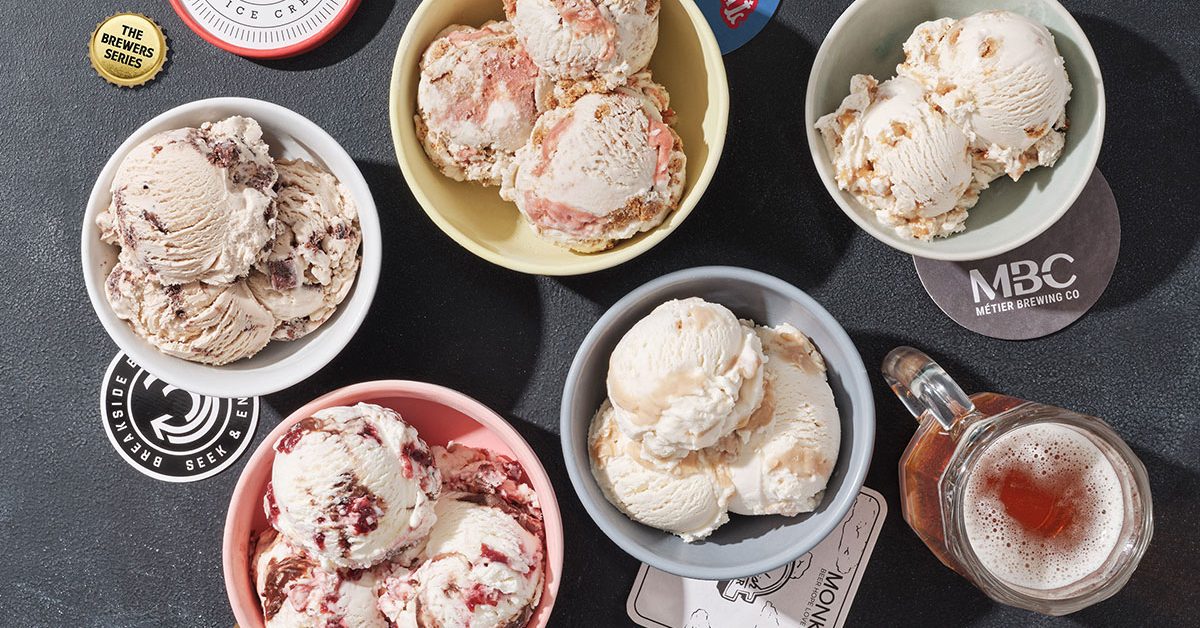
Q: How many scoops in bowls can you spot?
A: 14